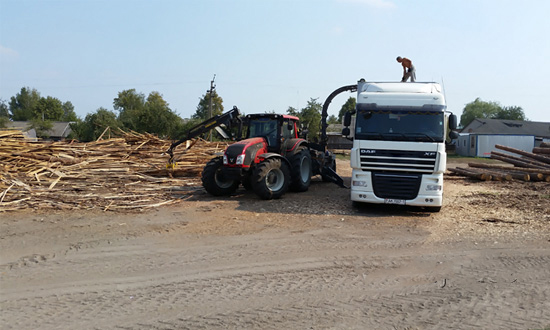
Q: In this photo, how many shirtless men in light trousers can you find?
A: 1